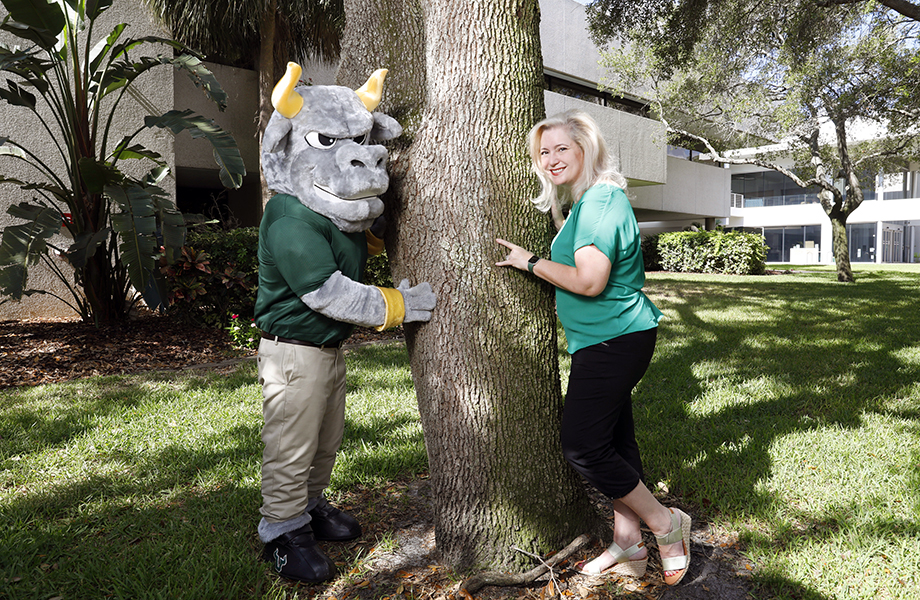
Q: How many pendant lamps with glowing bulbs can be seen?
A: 0